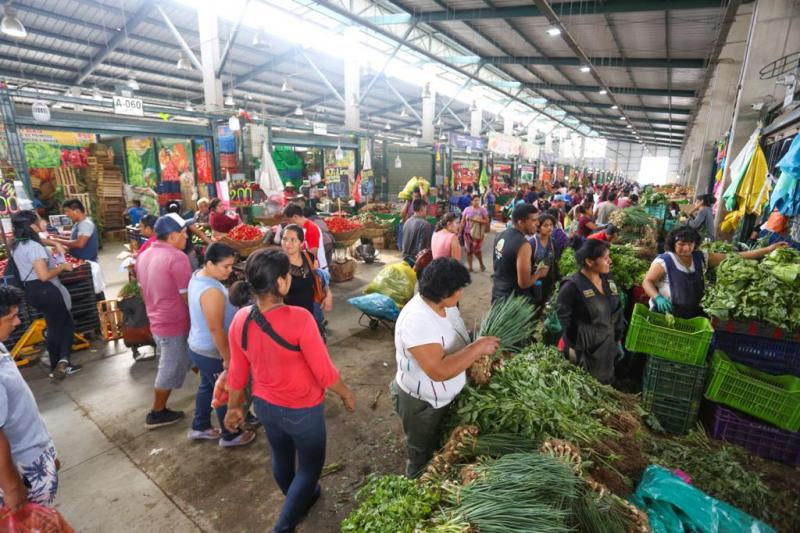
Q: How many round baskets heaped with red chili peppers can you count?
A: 2